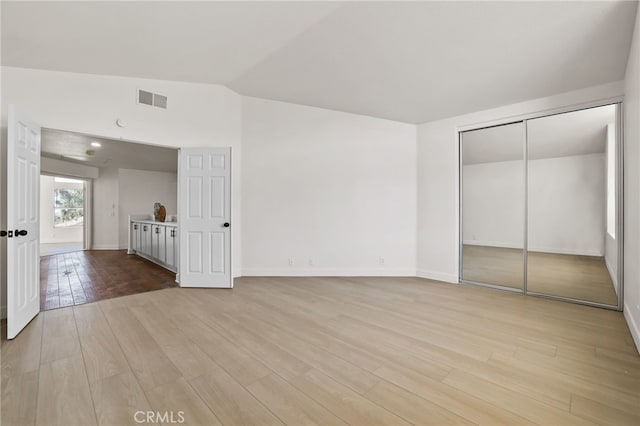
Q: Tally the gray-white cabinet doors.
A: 8